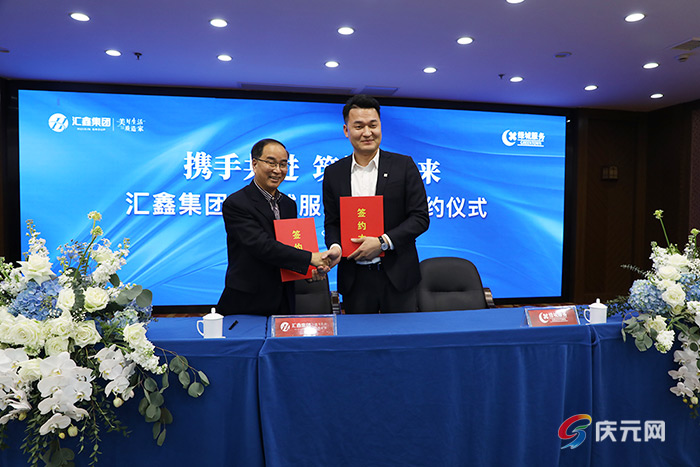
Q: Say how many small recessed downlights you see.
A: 14